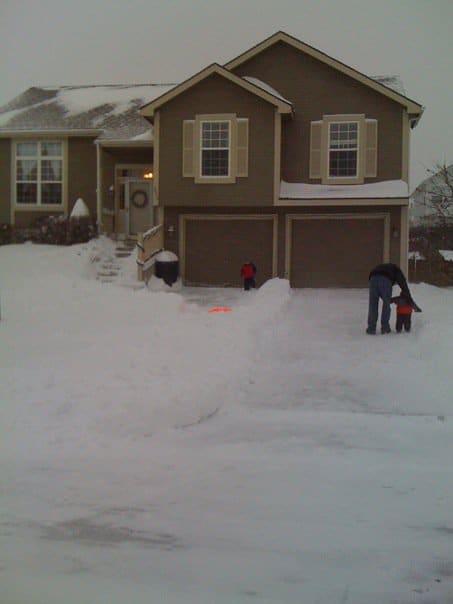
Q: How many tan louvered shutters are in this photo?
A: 4